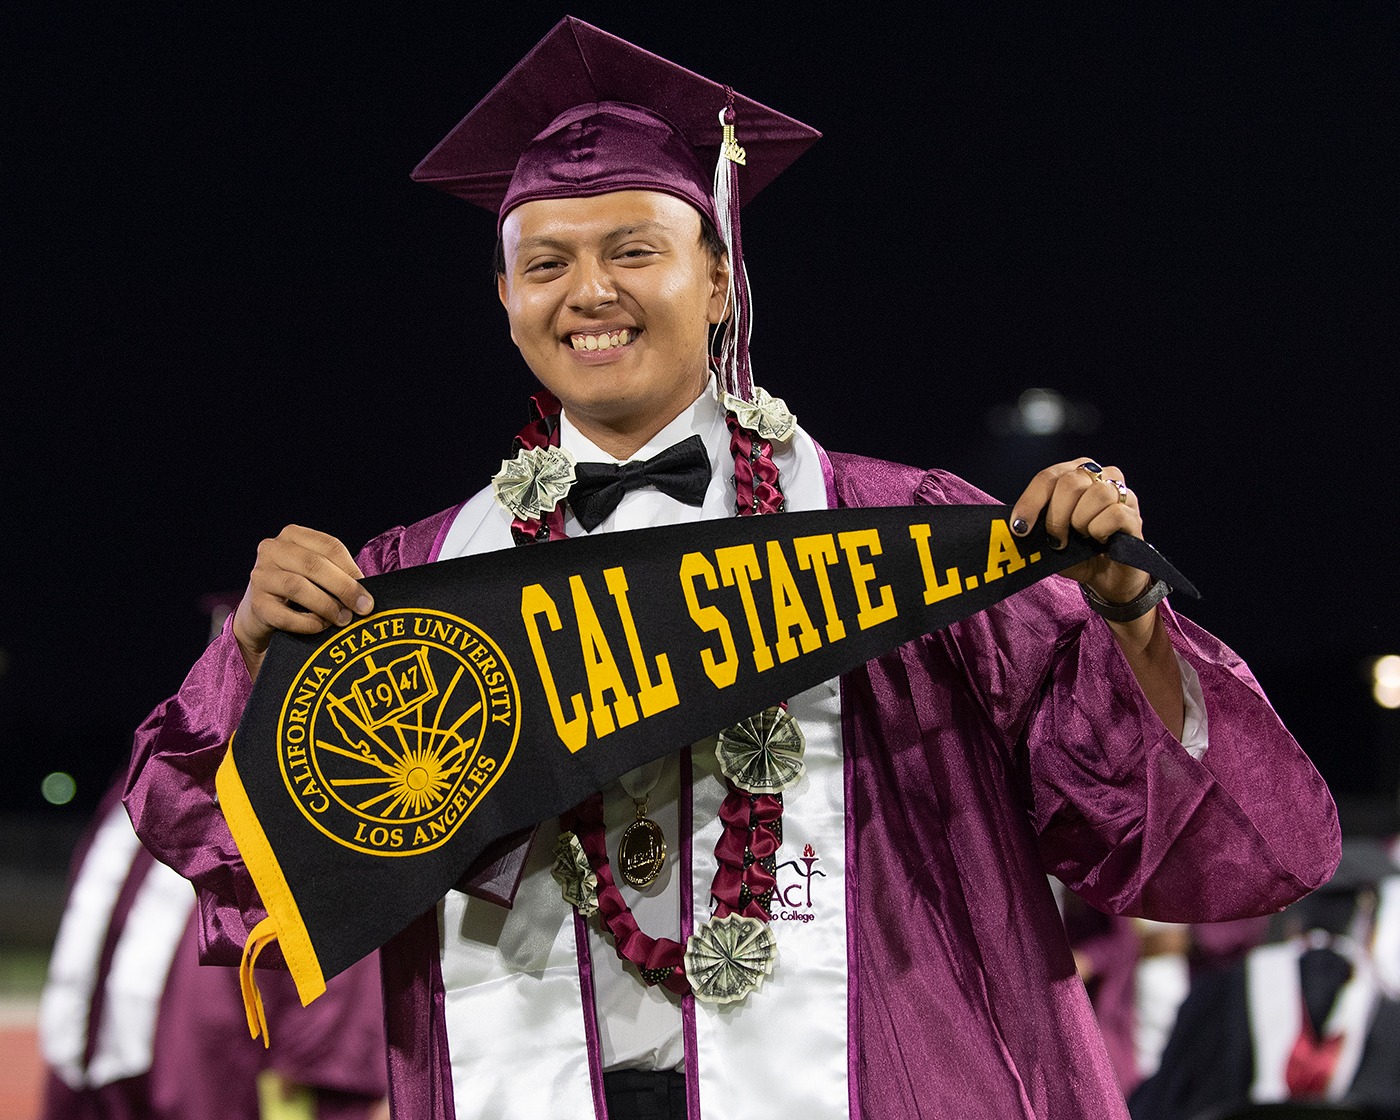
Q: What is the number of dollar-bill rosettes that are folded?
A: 5